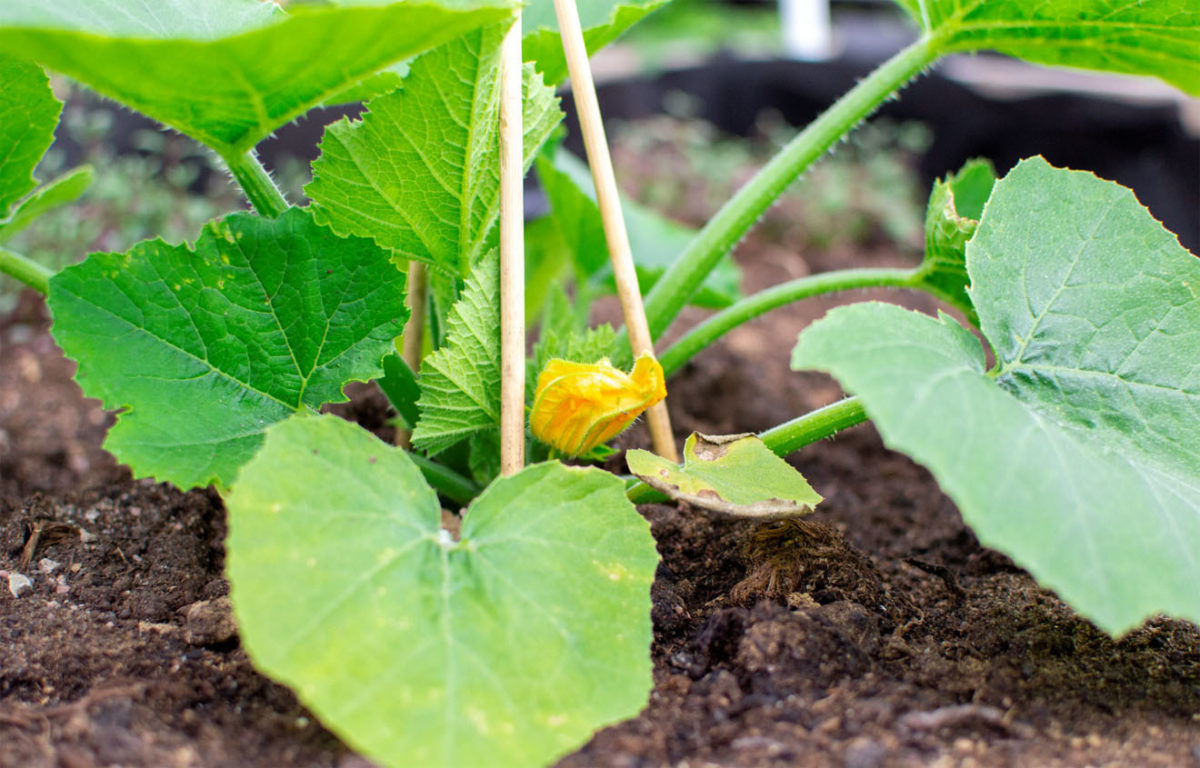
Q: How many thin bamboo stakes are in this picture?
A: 3